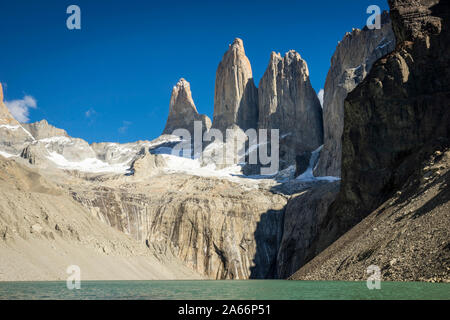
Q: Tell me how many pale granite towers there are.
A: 3